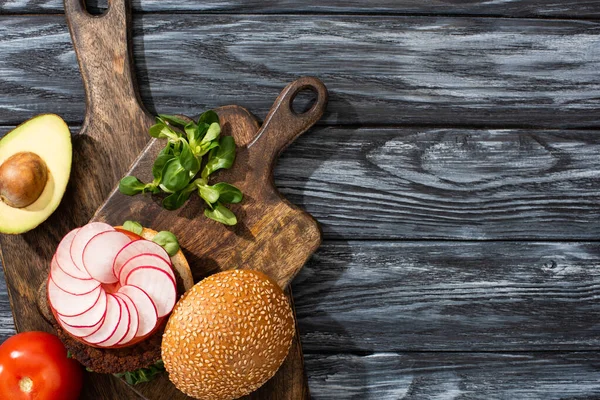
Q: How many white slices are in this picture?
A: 14